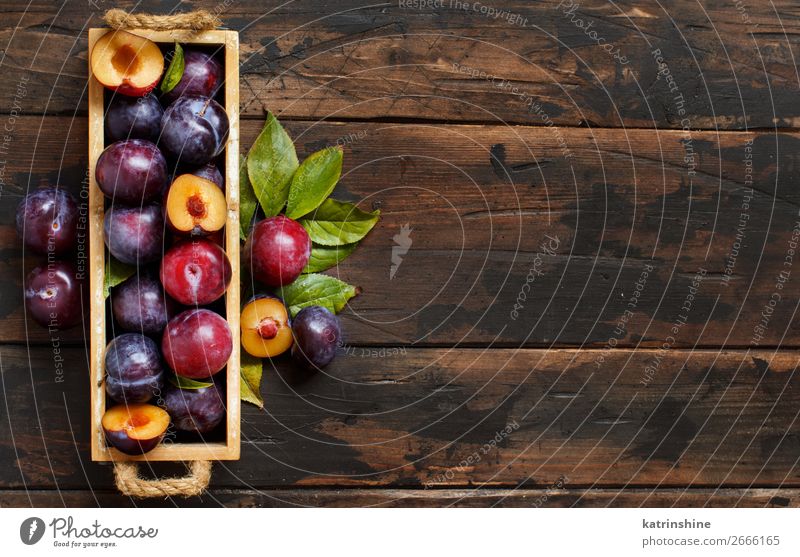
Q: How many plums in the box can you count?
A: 14